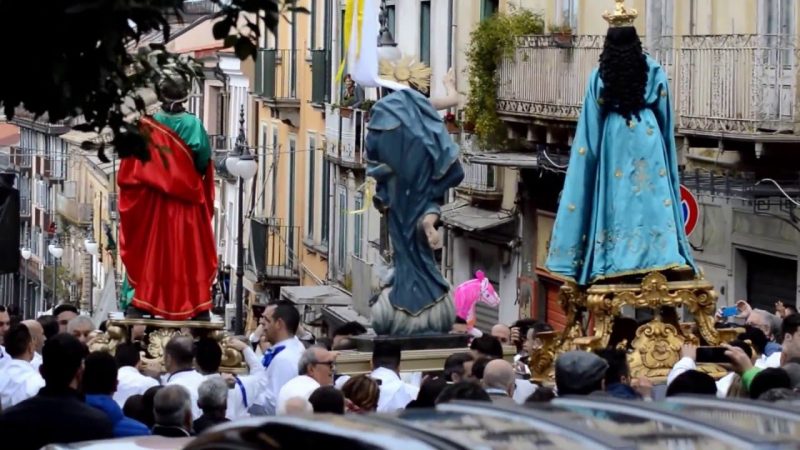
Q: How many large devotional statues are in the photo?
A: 3